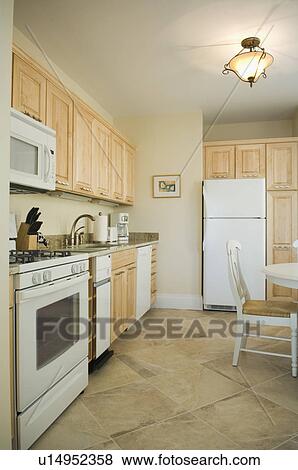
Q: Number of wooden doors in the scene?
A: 12